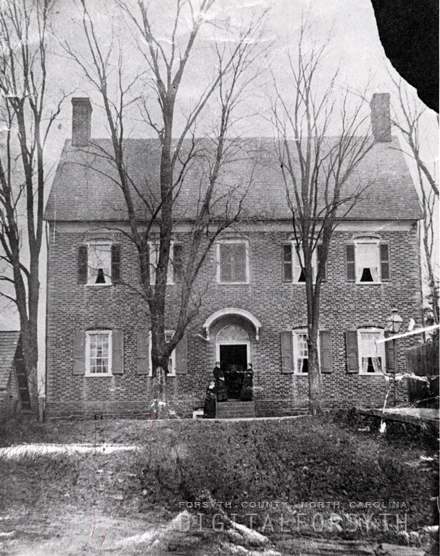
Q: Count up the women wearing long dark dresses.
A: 3